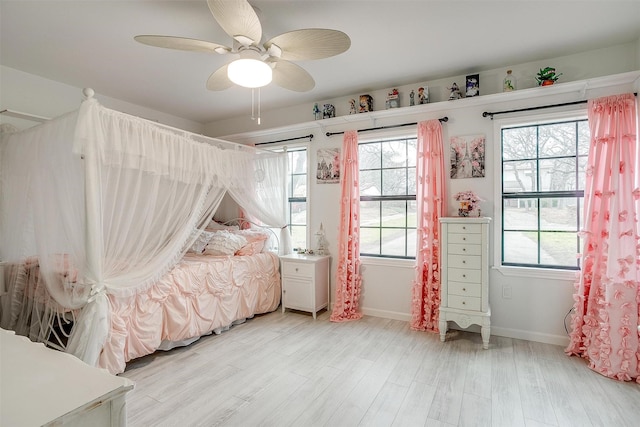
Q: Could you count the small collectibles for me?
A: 11